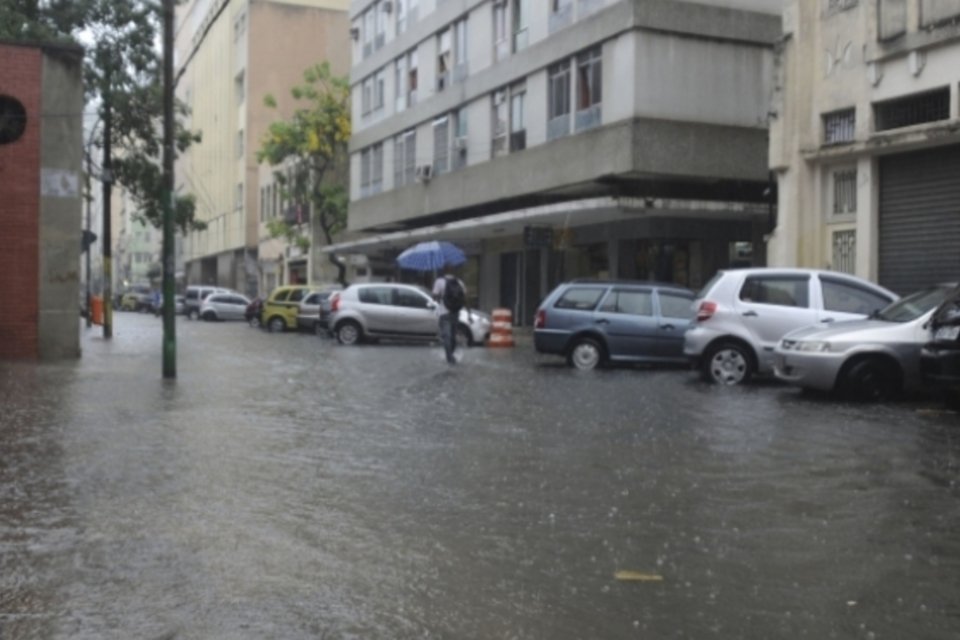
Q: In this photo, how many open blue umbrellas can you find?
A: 1